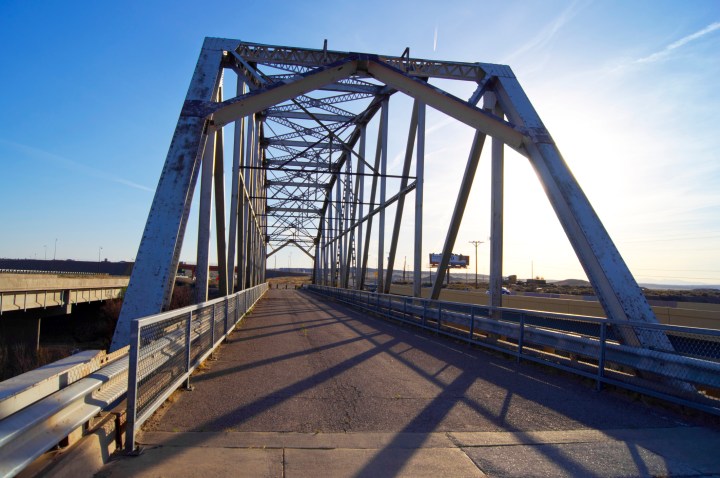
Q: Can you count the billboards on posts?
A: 1